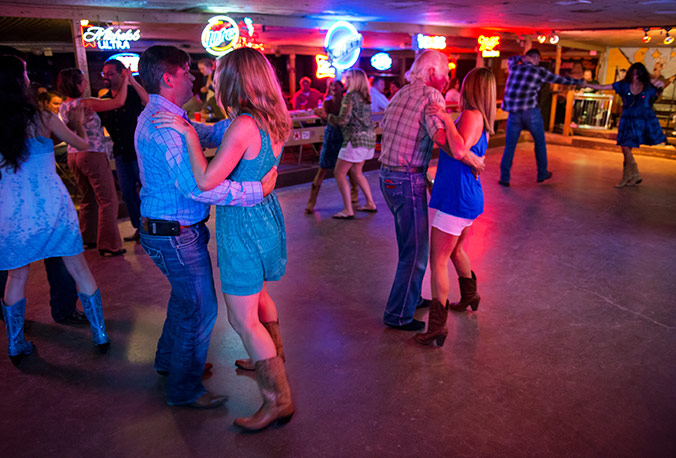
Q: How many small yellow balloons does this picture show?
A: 0